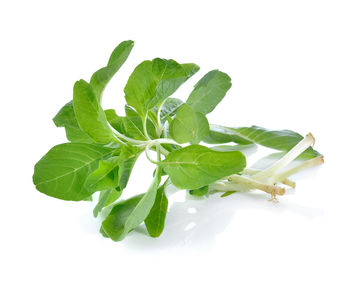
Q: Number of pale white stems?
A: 4